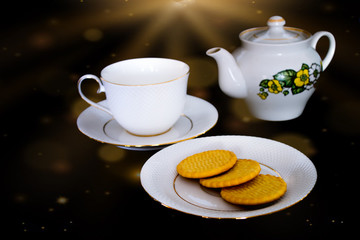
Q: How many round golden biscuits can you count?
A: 3